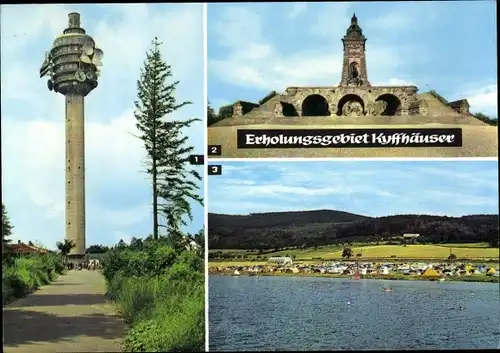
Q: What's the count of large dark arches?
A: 3